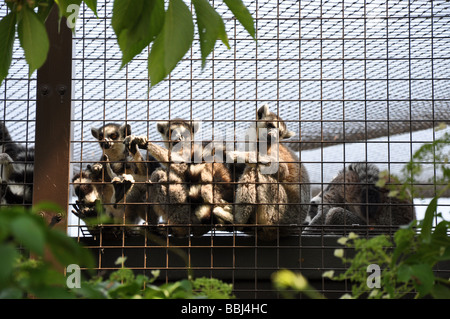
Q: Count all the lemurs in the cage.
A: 5